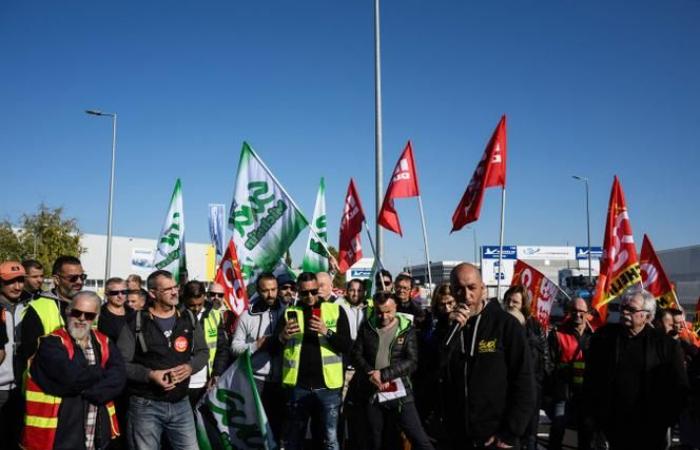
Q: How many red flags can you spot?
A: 7